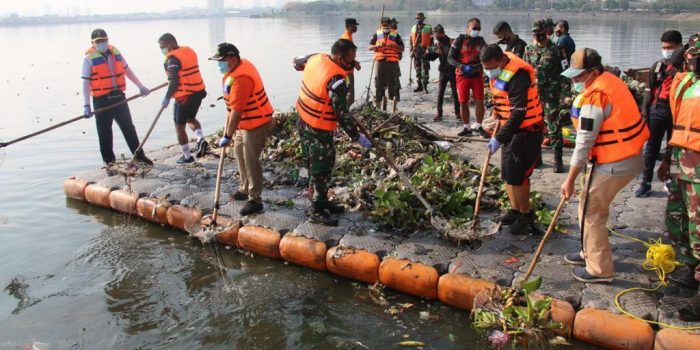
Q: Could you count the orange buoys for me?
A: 14